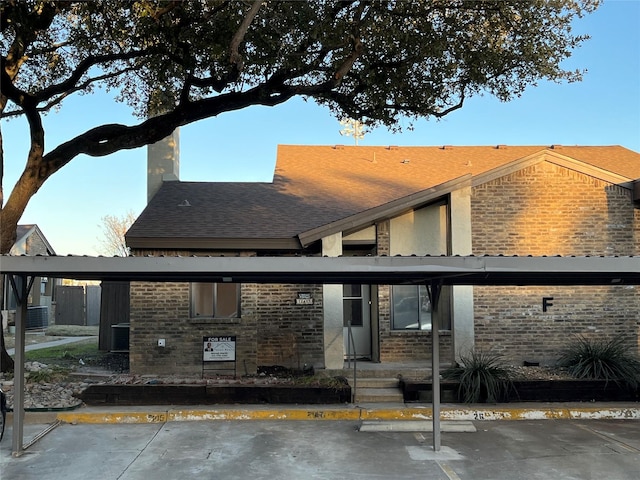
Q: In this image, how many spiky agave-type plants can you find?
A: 2